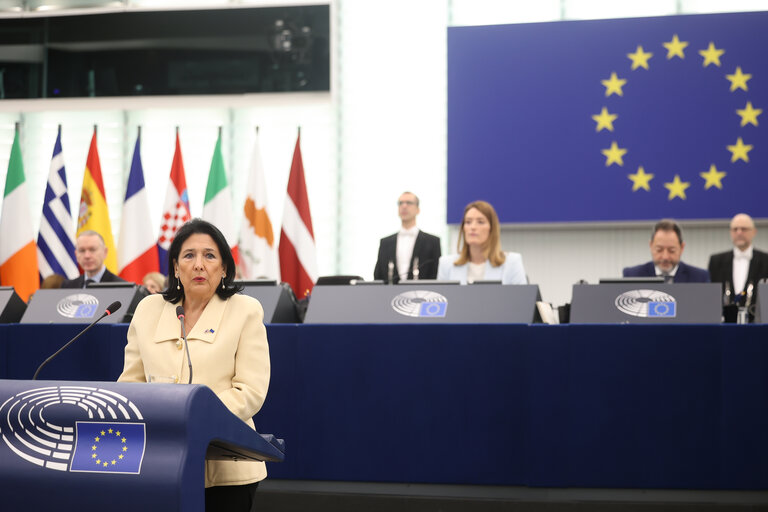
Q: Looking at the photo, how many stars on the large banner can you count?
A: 12